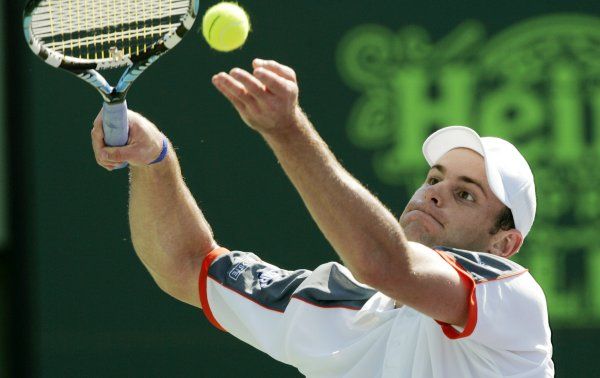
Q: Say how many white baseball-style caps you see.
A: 1